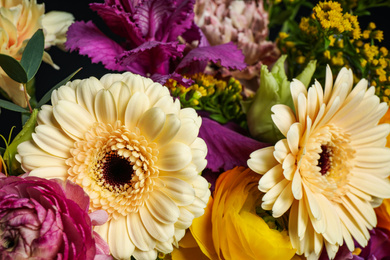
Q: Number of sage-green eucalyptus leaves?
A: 4